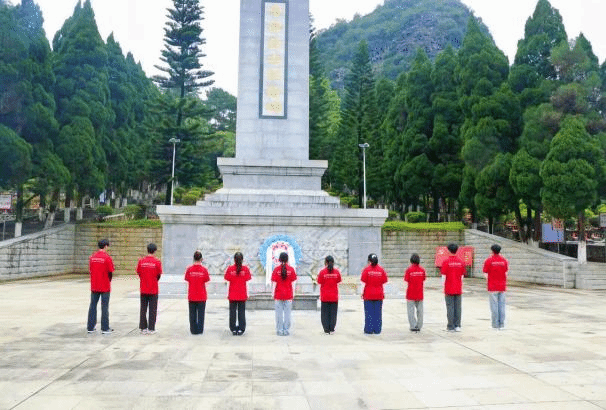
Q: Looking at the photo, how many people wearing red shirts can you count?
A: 10